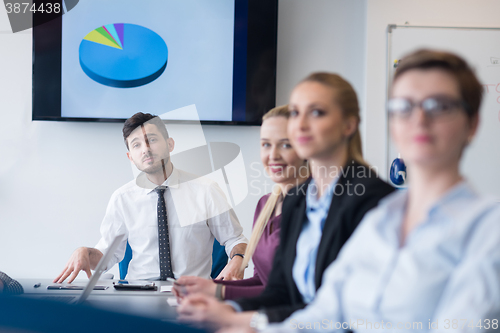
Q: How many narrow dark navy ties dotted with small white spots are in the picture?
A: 1